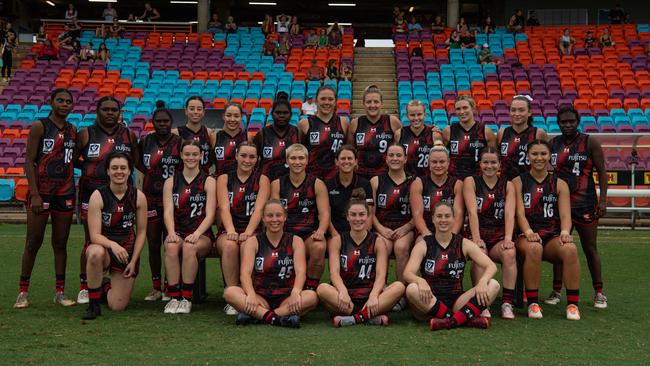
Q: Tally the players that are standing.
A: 12